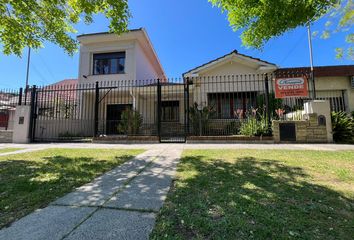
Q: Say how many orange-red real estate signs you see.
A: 1